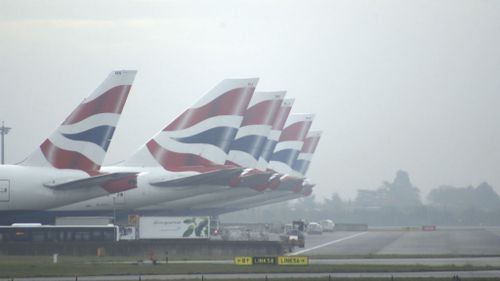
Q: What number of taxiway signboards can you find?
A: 3